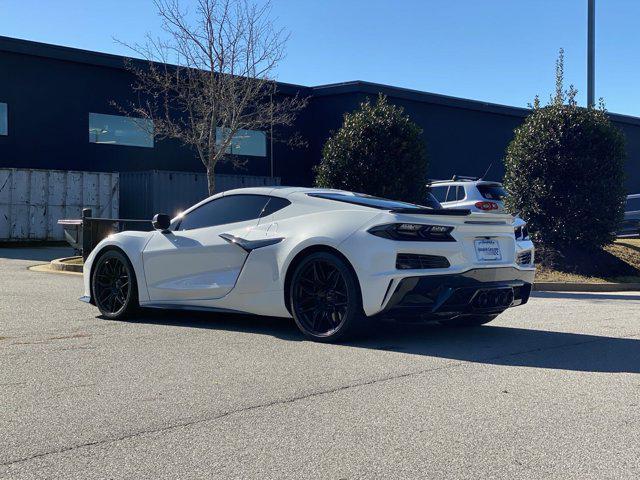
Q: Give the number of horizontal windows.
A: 3